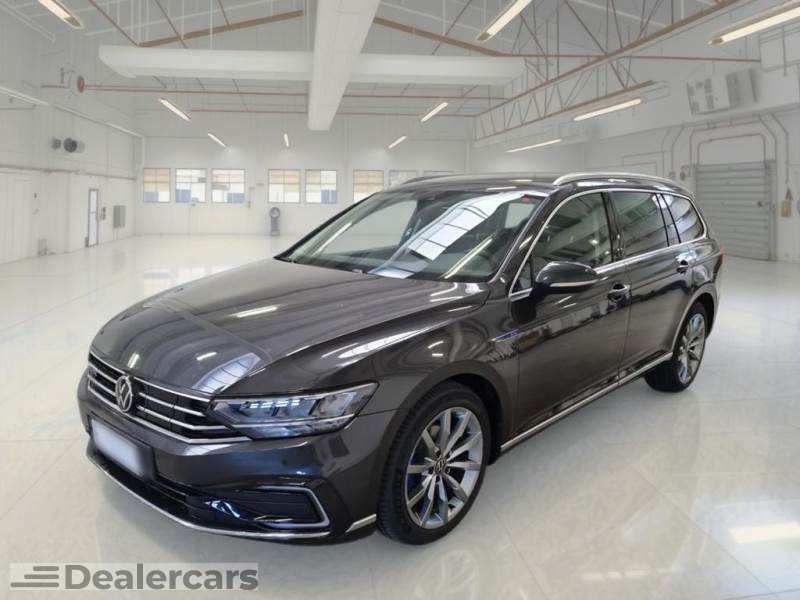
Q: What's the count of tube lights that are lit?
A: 10